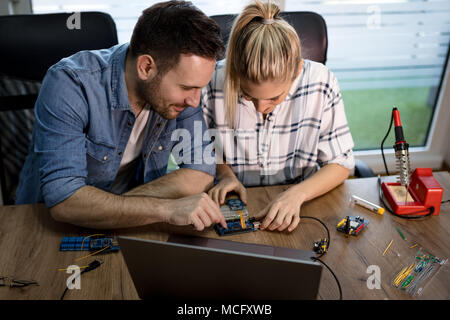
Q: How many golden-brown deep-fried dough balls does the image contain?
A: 0